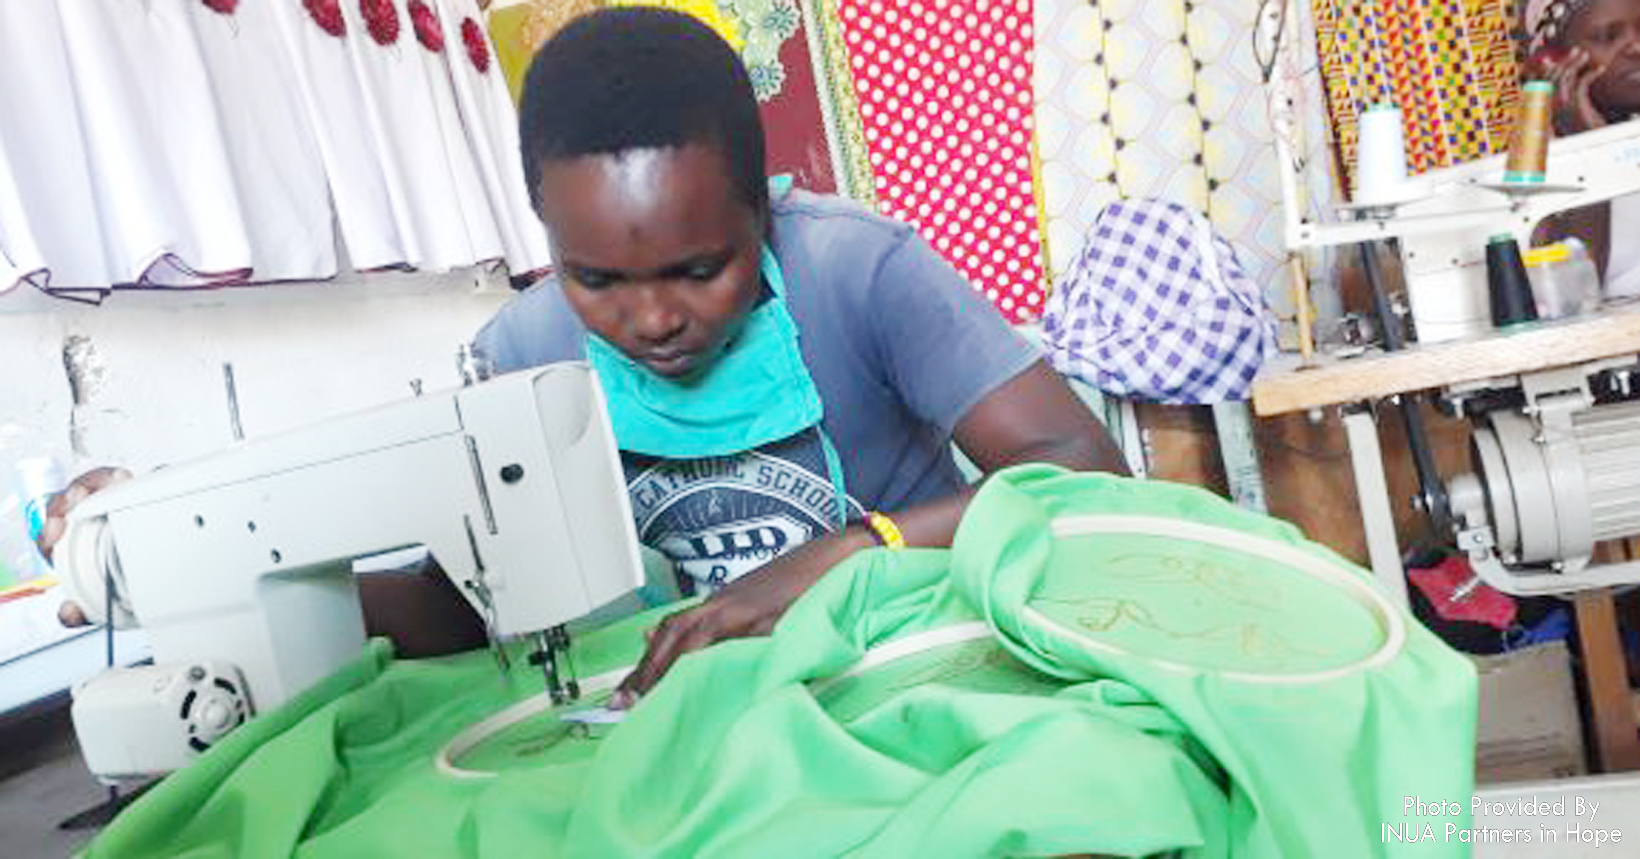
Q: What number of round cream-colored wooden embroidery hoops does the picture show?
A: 3